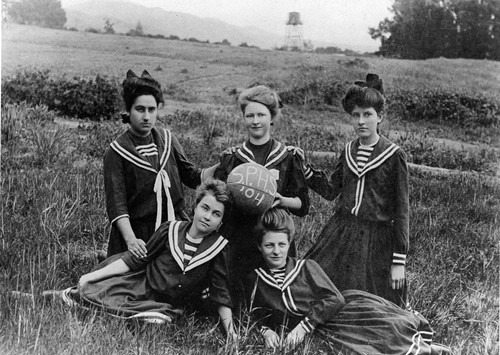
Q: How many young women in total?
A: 5